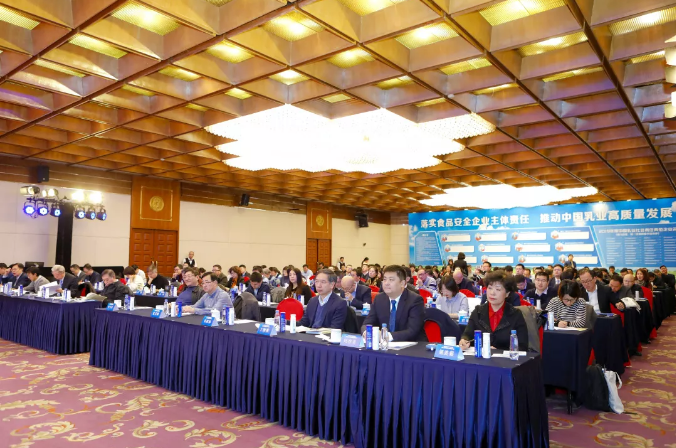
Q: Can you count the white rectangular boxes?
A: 12